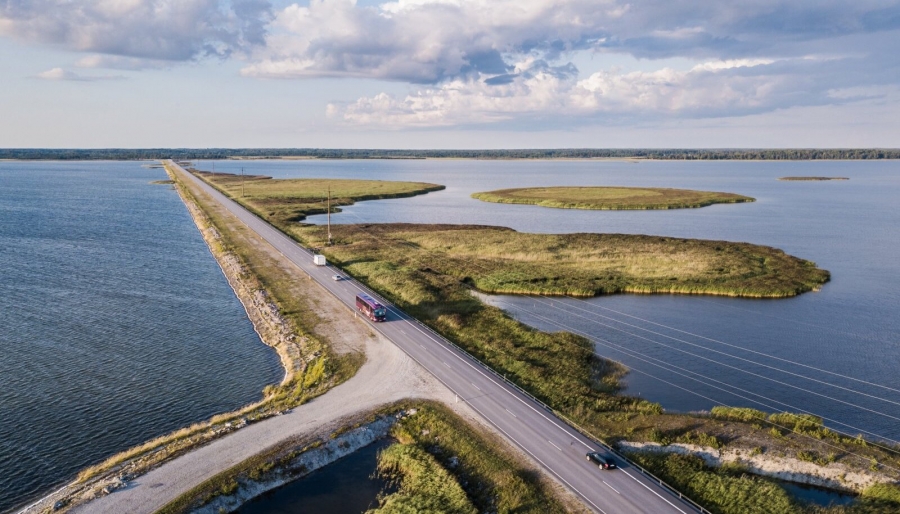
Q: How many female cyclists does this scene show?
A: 0